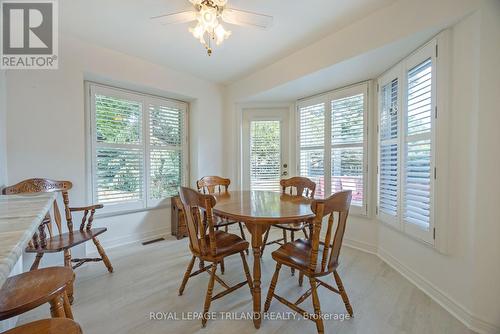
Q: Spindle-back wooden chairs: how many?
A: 5